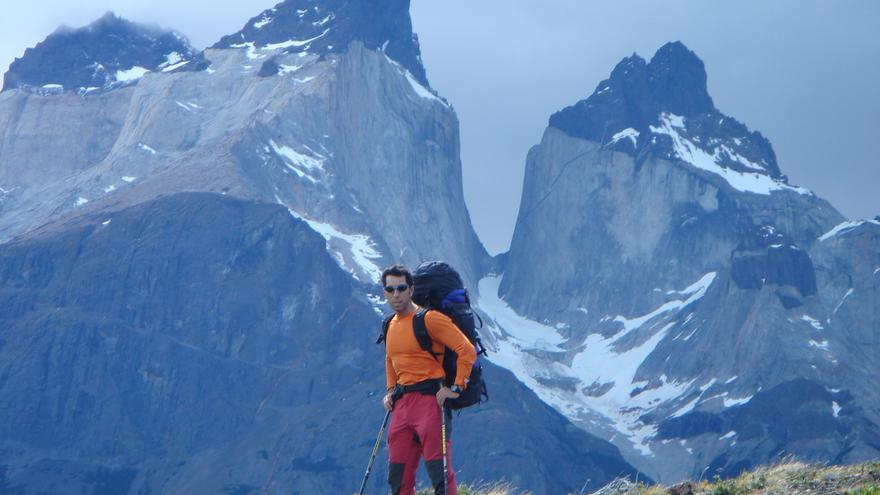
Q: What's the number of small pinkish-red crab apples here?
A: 0